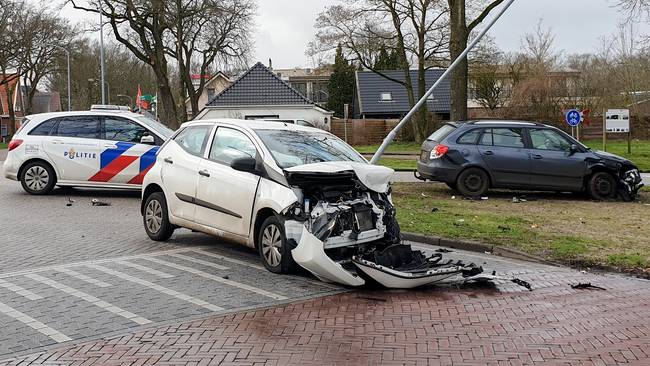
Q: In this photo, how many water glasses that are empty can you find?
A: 0